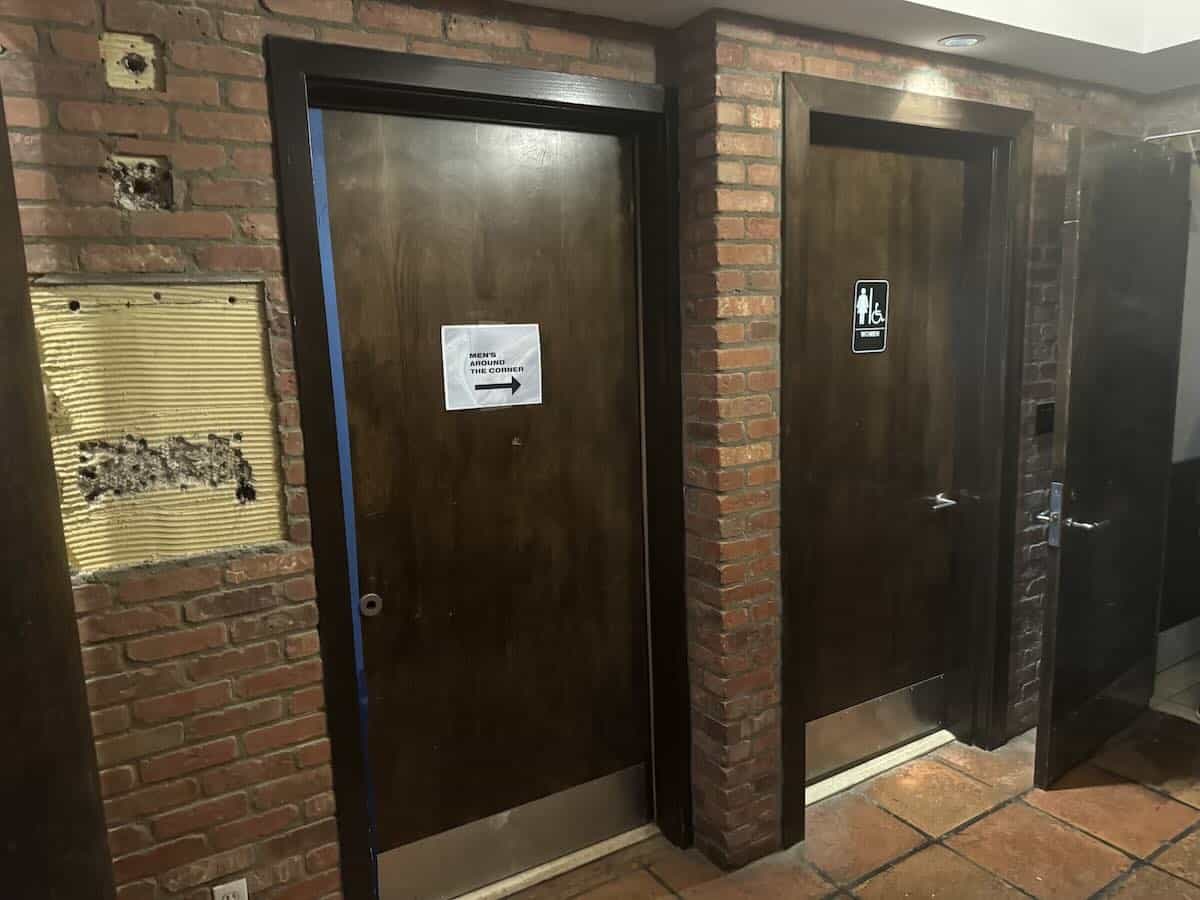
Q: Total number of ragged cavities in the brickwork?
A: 3